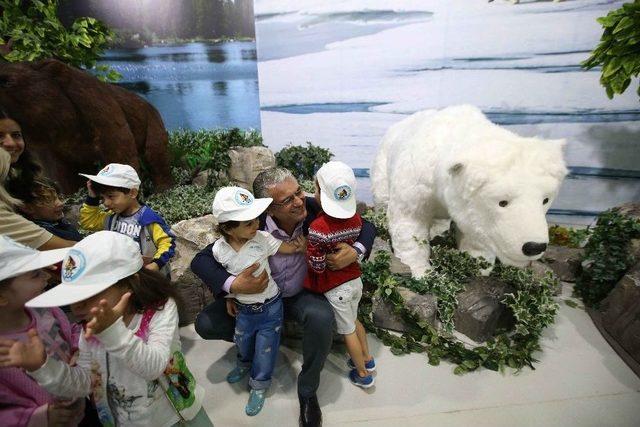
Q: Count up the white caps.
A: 5